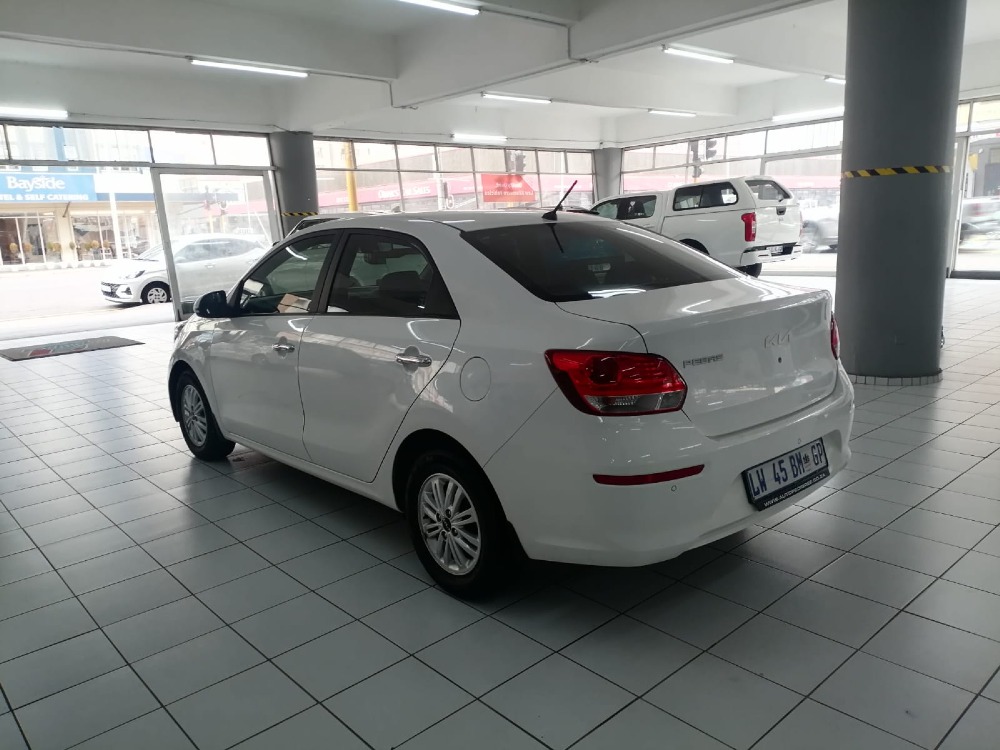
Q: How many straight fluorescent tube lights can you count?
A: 9